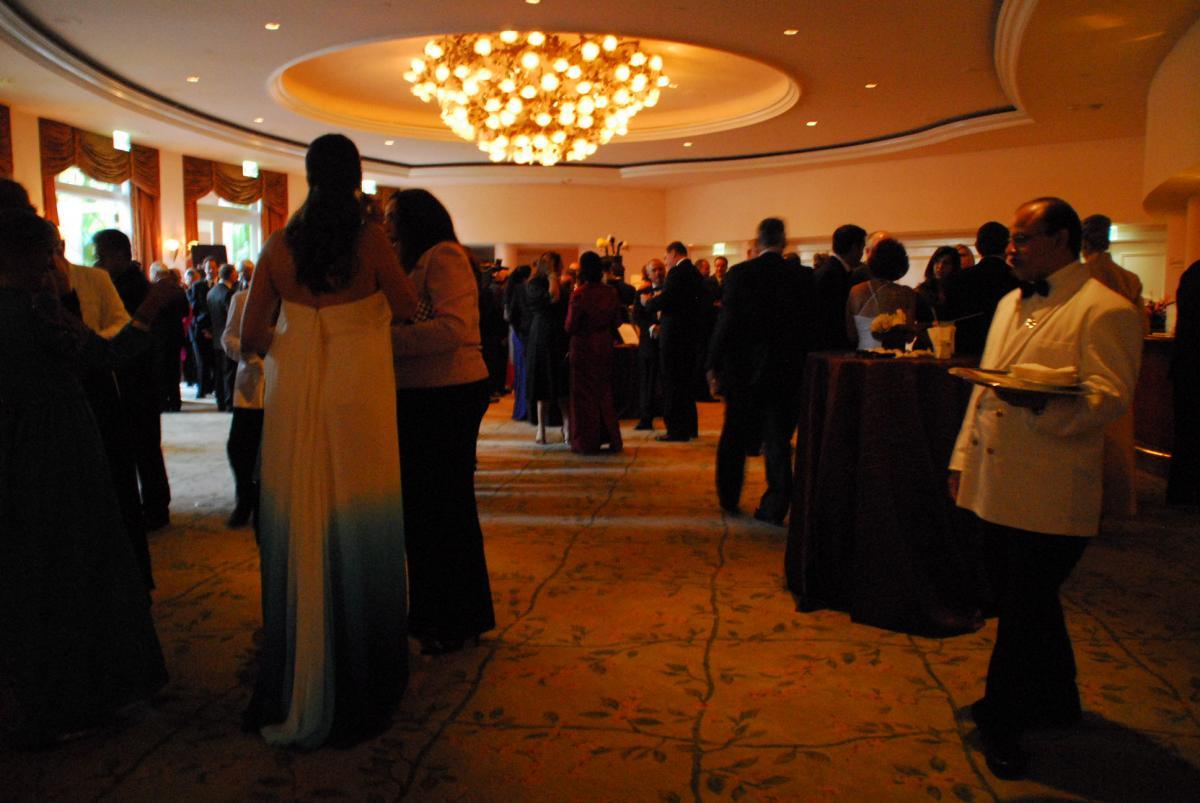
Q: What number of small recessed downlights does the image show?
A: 9